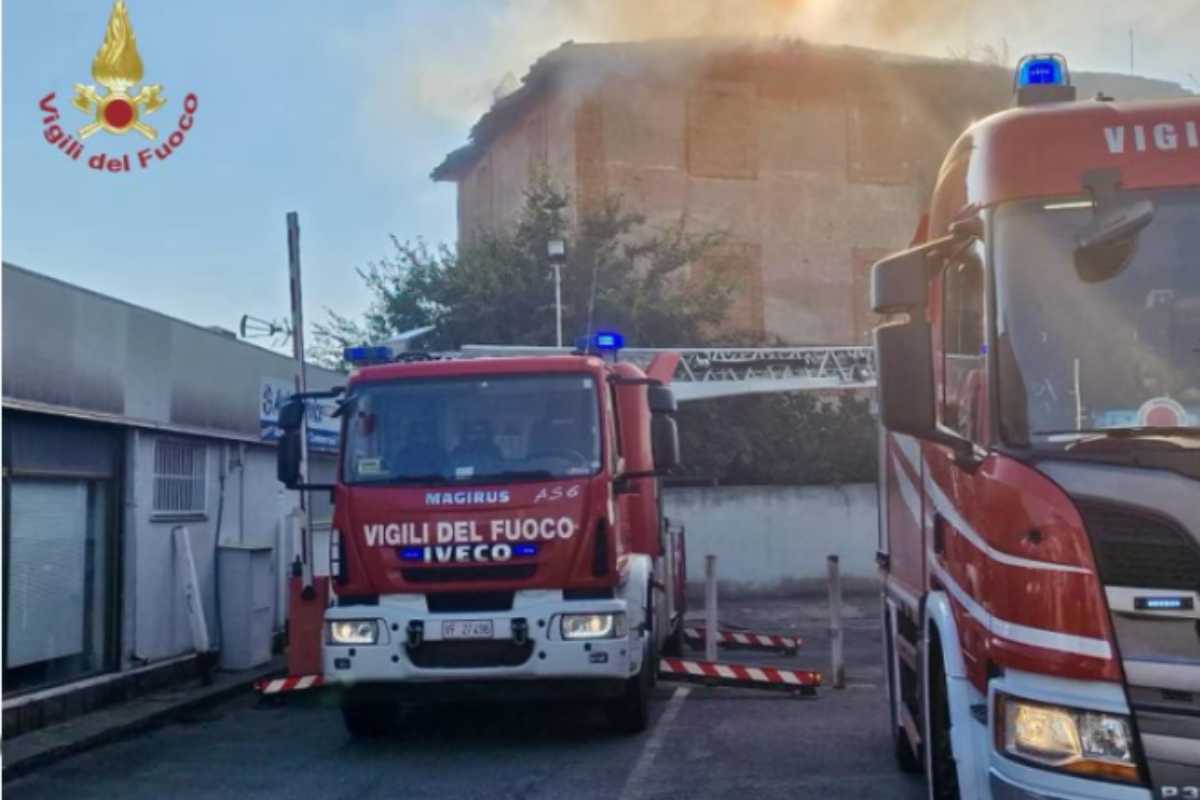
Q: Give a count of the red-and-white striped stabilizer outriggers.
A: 3